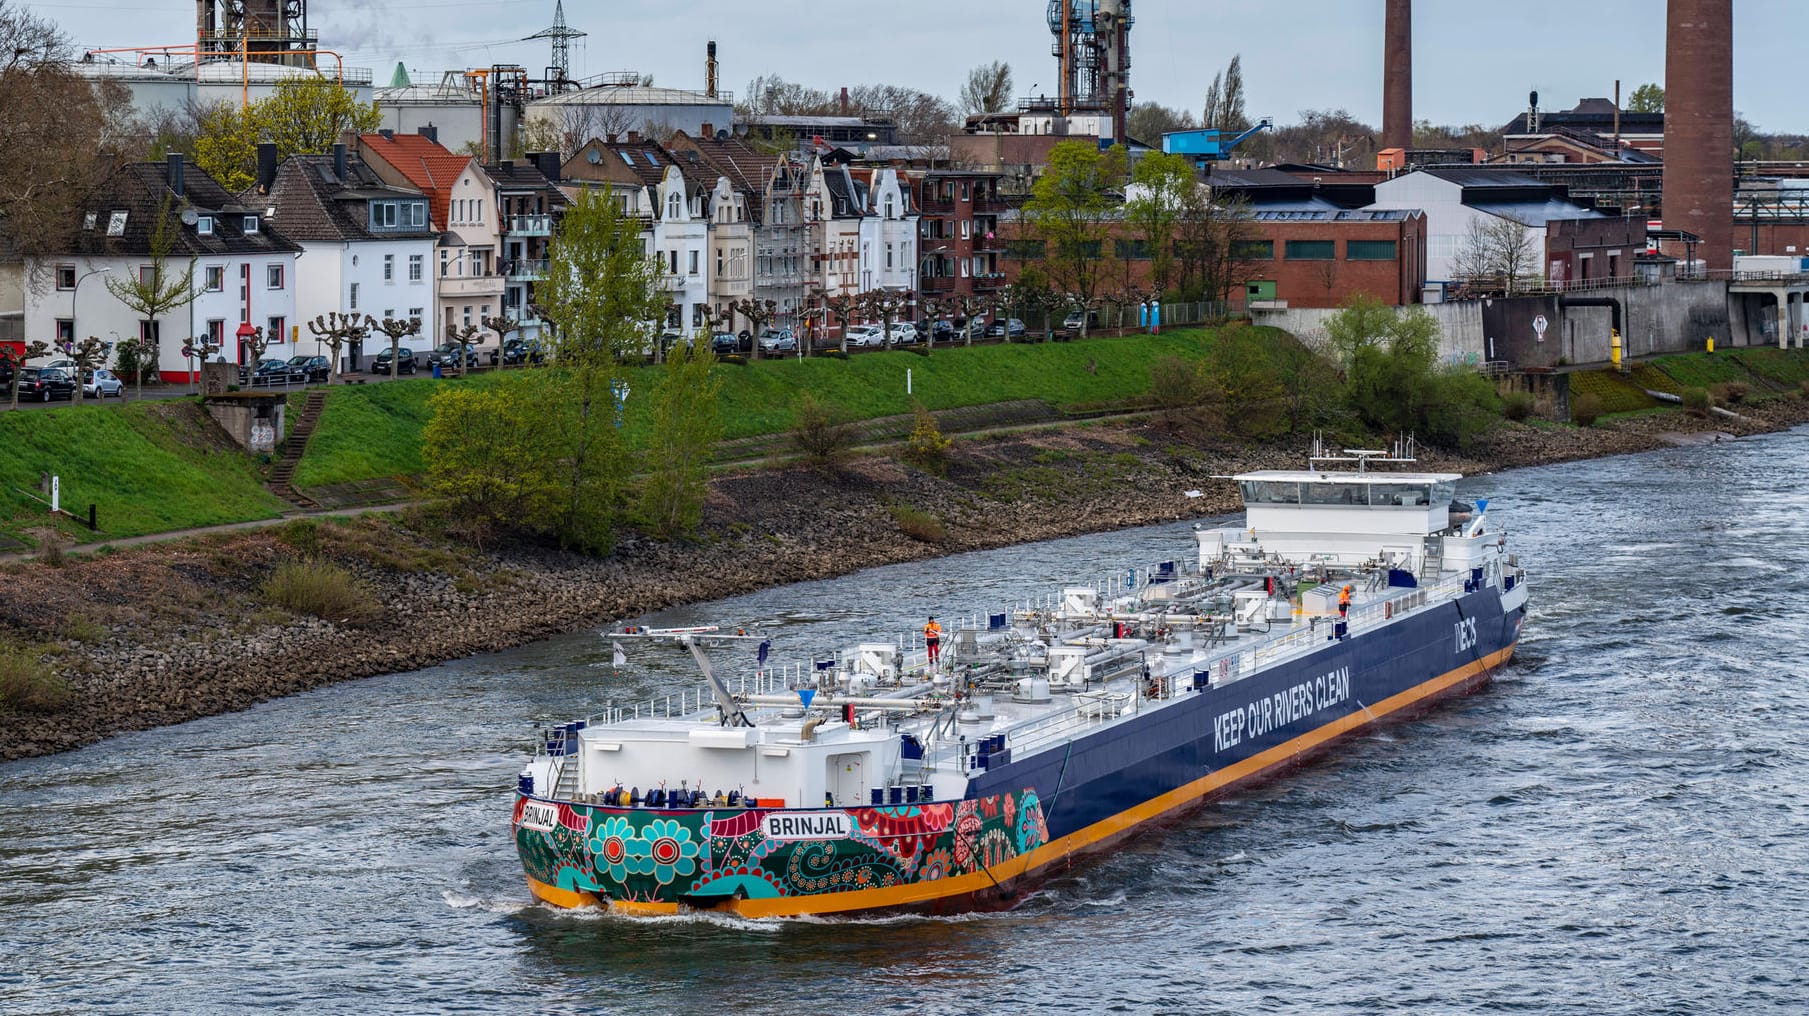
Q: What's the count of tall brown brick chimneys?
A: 2